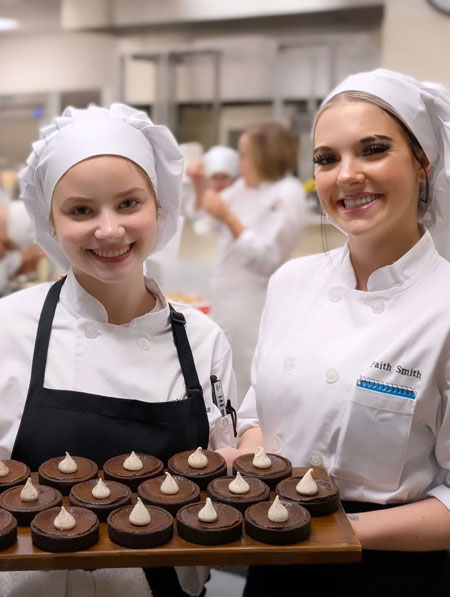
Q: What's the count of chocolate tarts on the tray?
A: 15